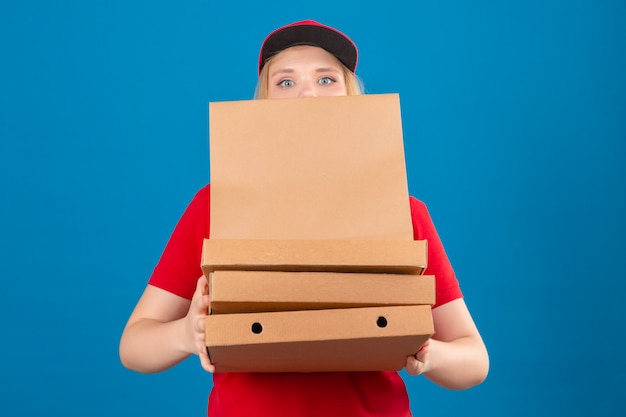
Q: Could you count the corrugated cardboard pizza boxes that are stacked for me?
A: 3